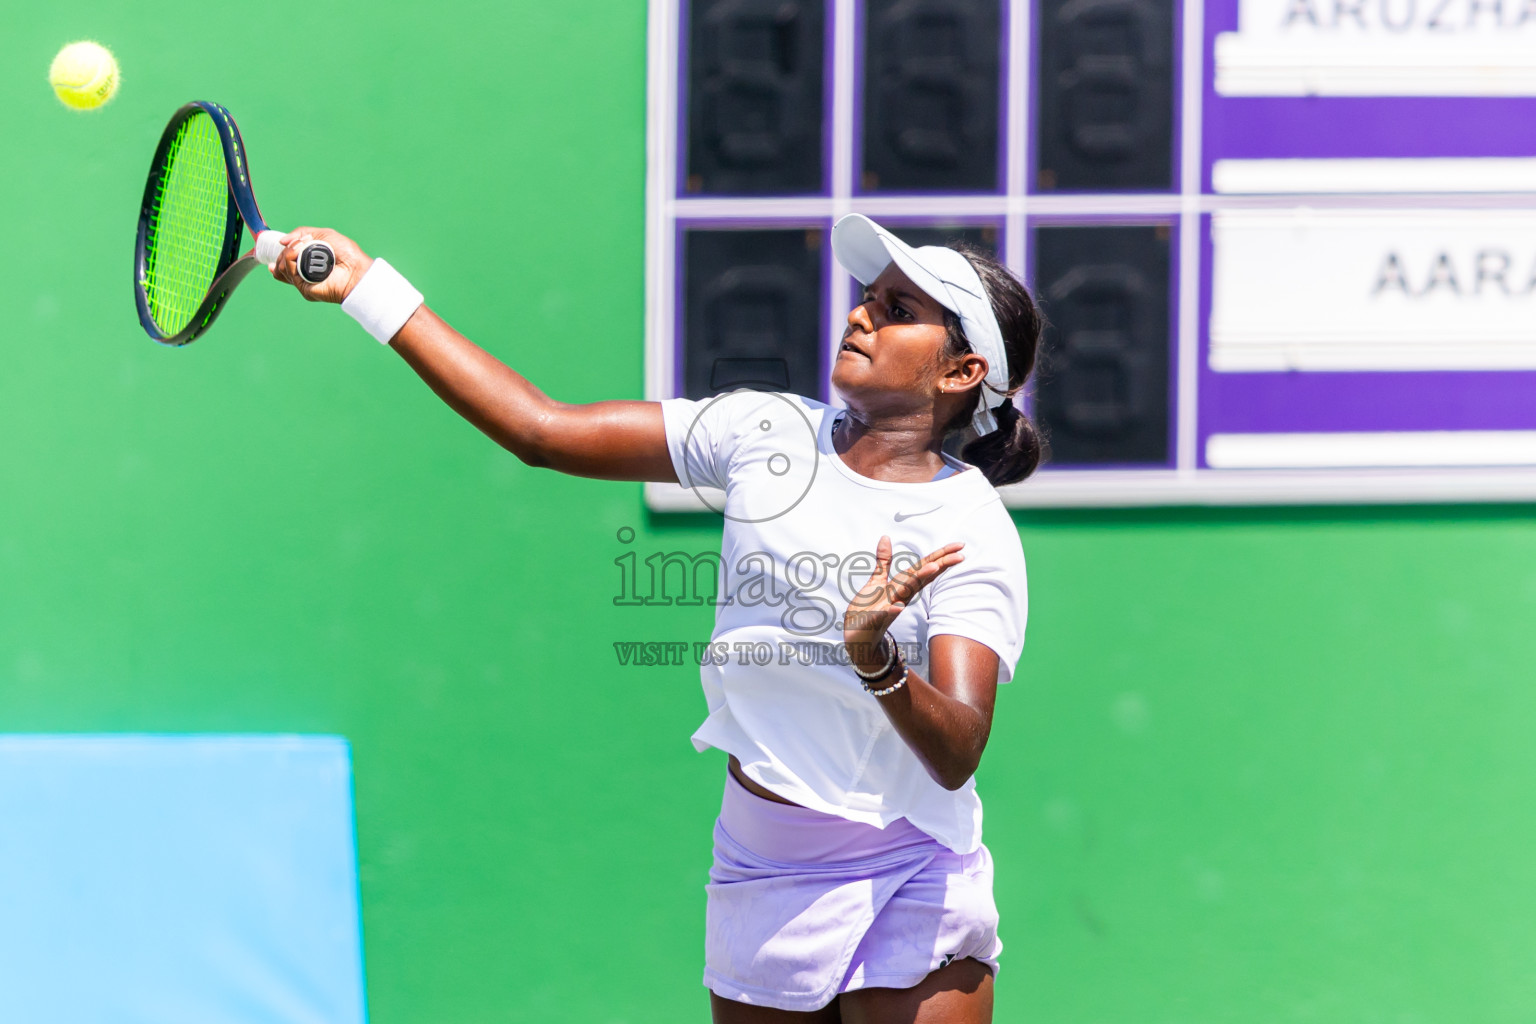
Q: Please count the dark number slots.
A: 6